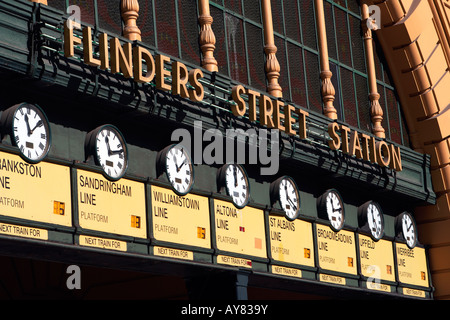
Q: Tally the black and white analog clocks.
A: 8